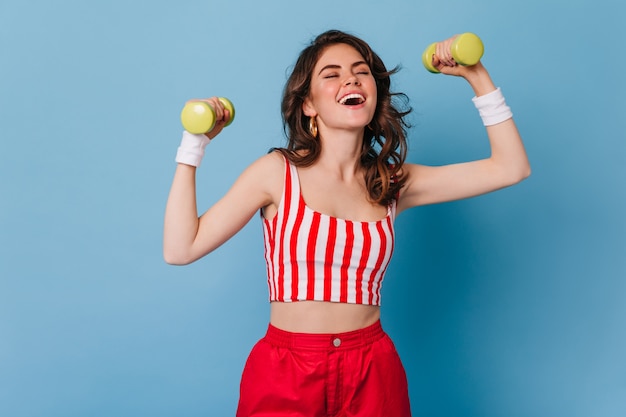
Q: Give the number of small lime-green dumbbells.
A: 2